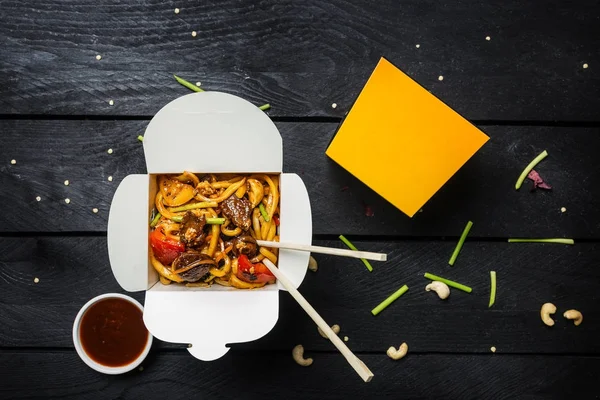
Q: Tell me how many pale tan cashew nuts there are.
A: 7